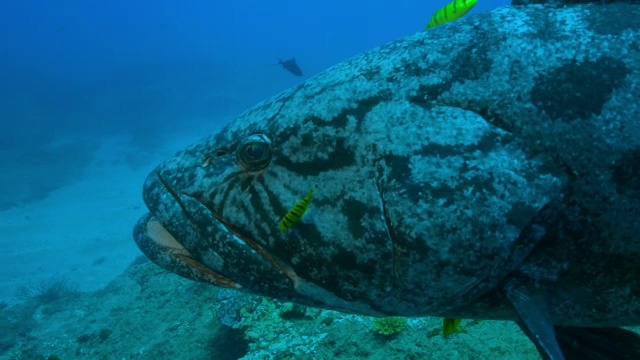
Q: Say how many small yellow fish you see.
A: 3